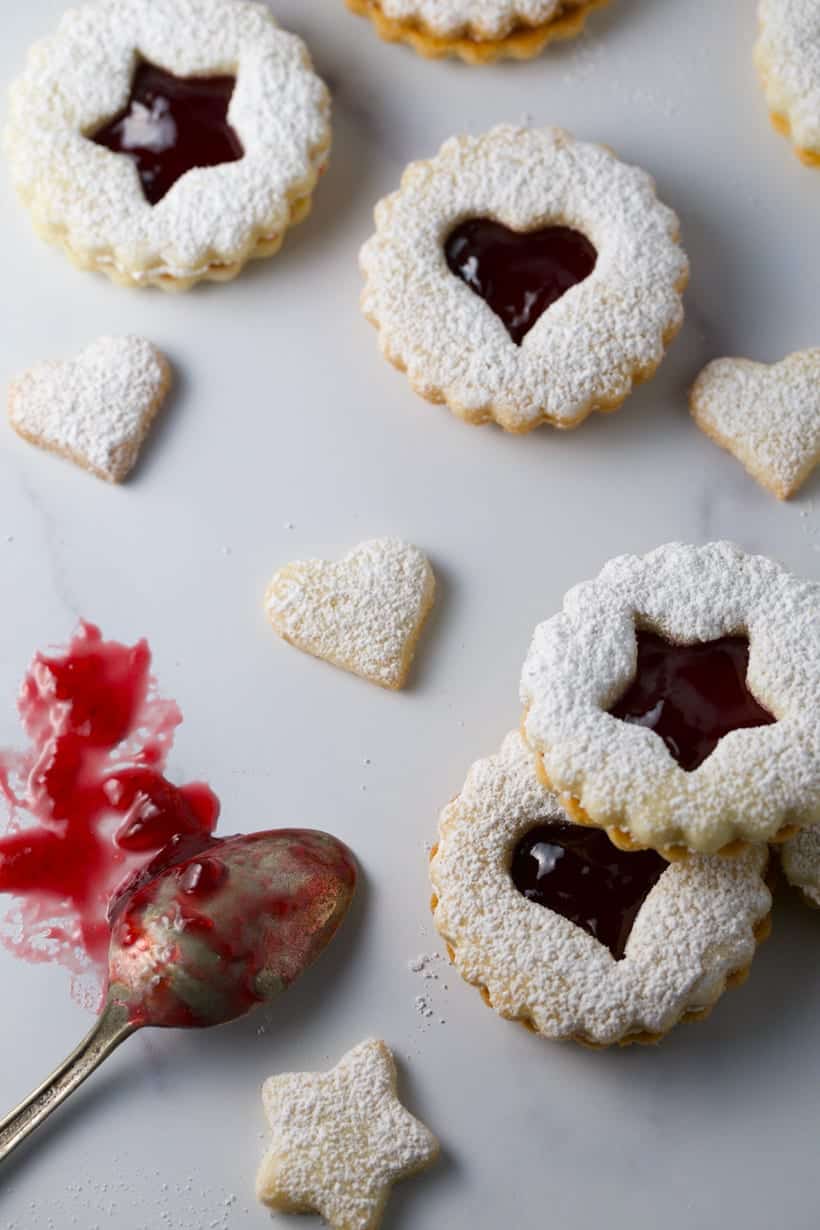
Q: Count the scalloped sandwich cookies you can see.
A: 7